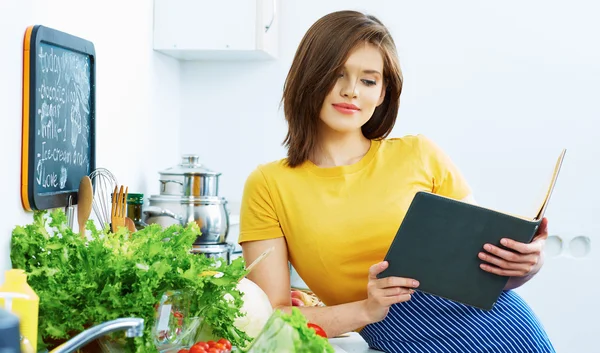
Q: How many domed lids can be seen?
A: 1